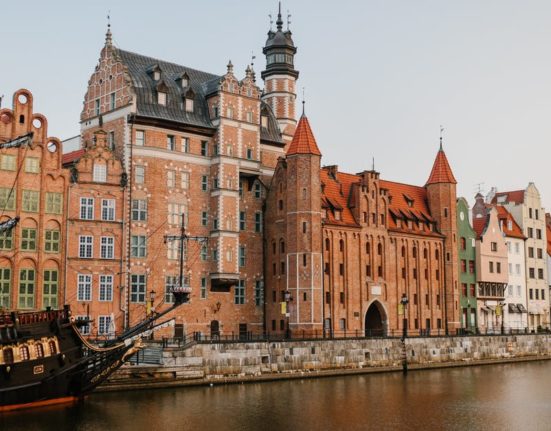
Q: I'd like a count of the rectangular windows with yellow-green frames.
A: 11